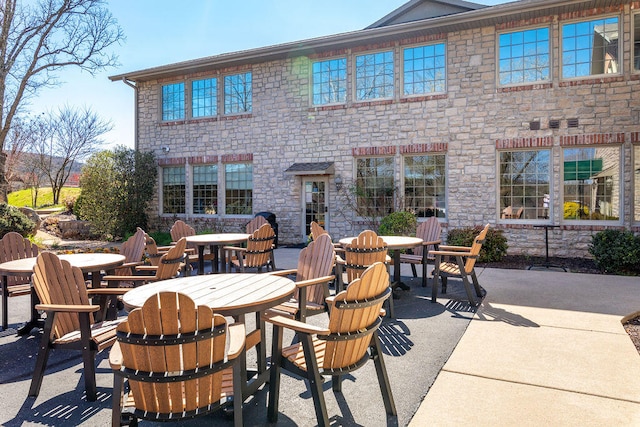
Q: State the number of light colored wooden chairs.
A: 15